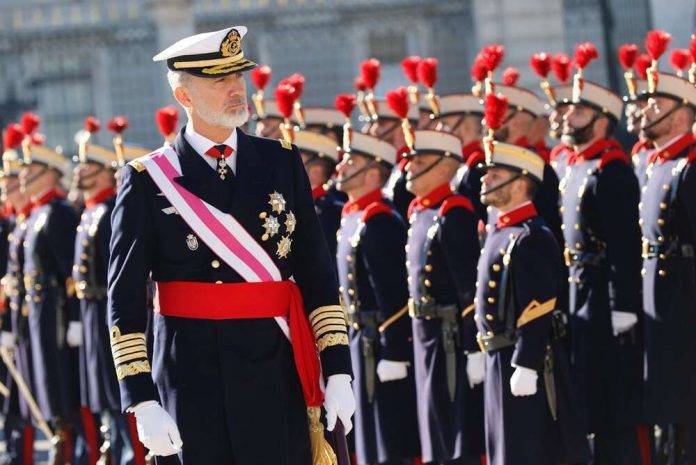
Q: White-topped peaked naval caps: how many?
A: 1